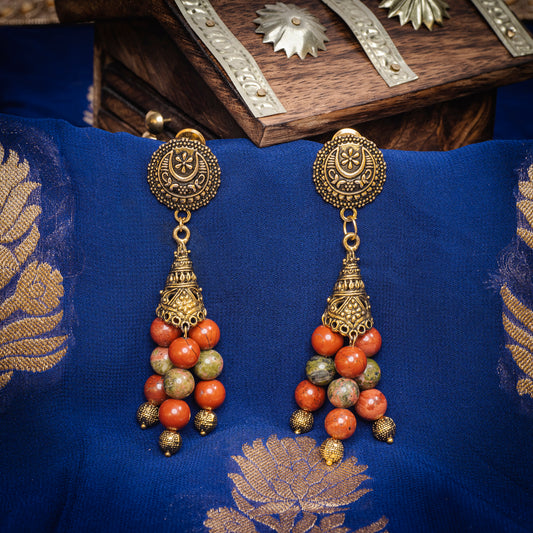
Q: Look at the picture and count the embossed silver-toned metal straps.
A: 3